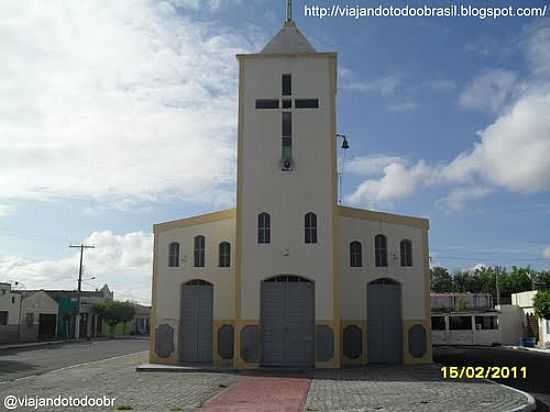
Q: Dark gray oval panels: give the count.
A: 6